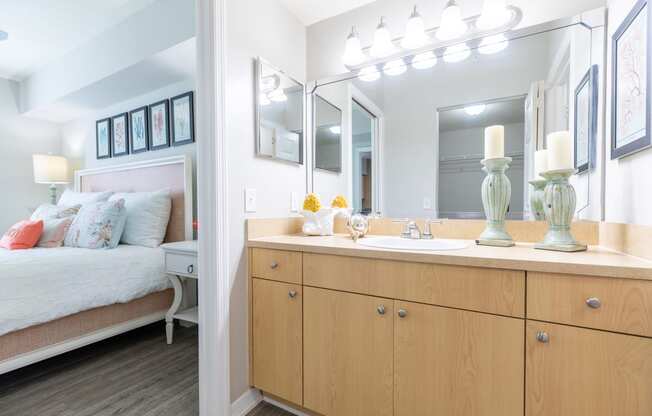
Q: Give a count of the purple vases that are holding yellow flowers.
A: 0